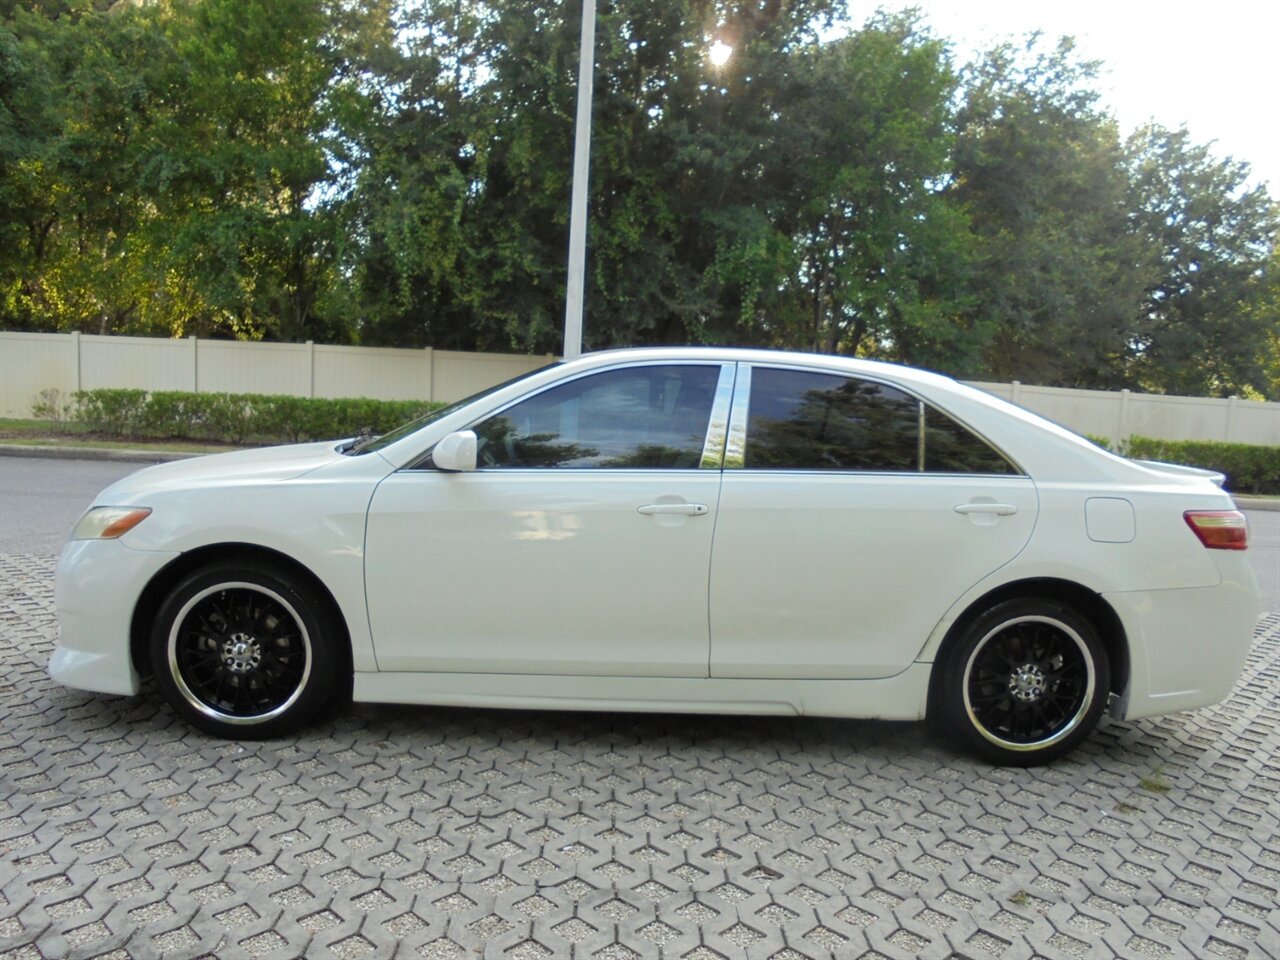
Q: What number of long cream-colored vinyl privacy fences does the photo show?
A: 1